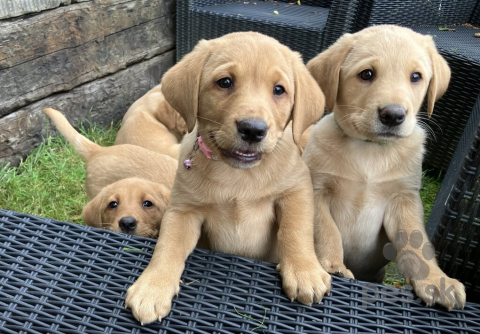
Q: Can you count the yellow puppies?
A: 4